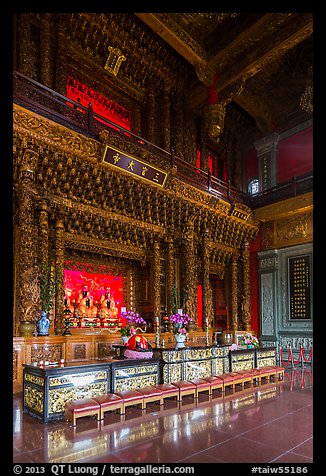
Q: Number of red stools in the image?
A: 15